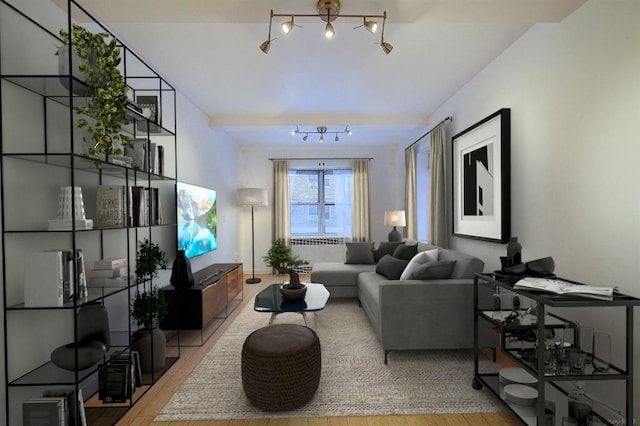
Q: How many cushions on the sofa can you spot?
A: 6